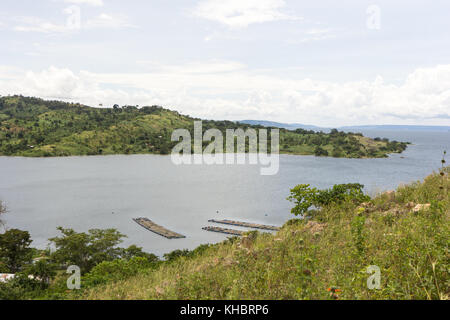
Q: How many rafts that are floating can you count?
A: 3